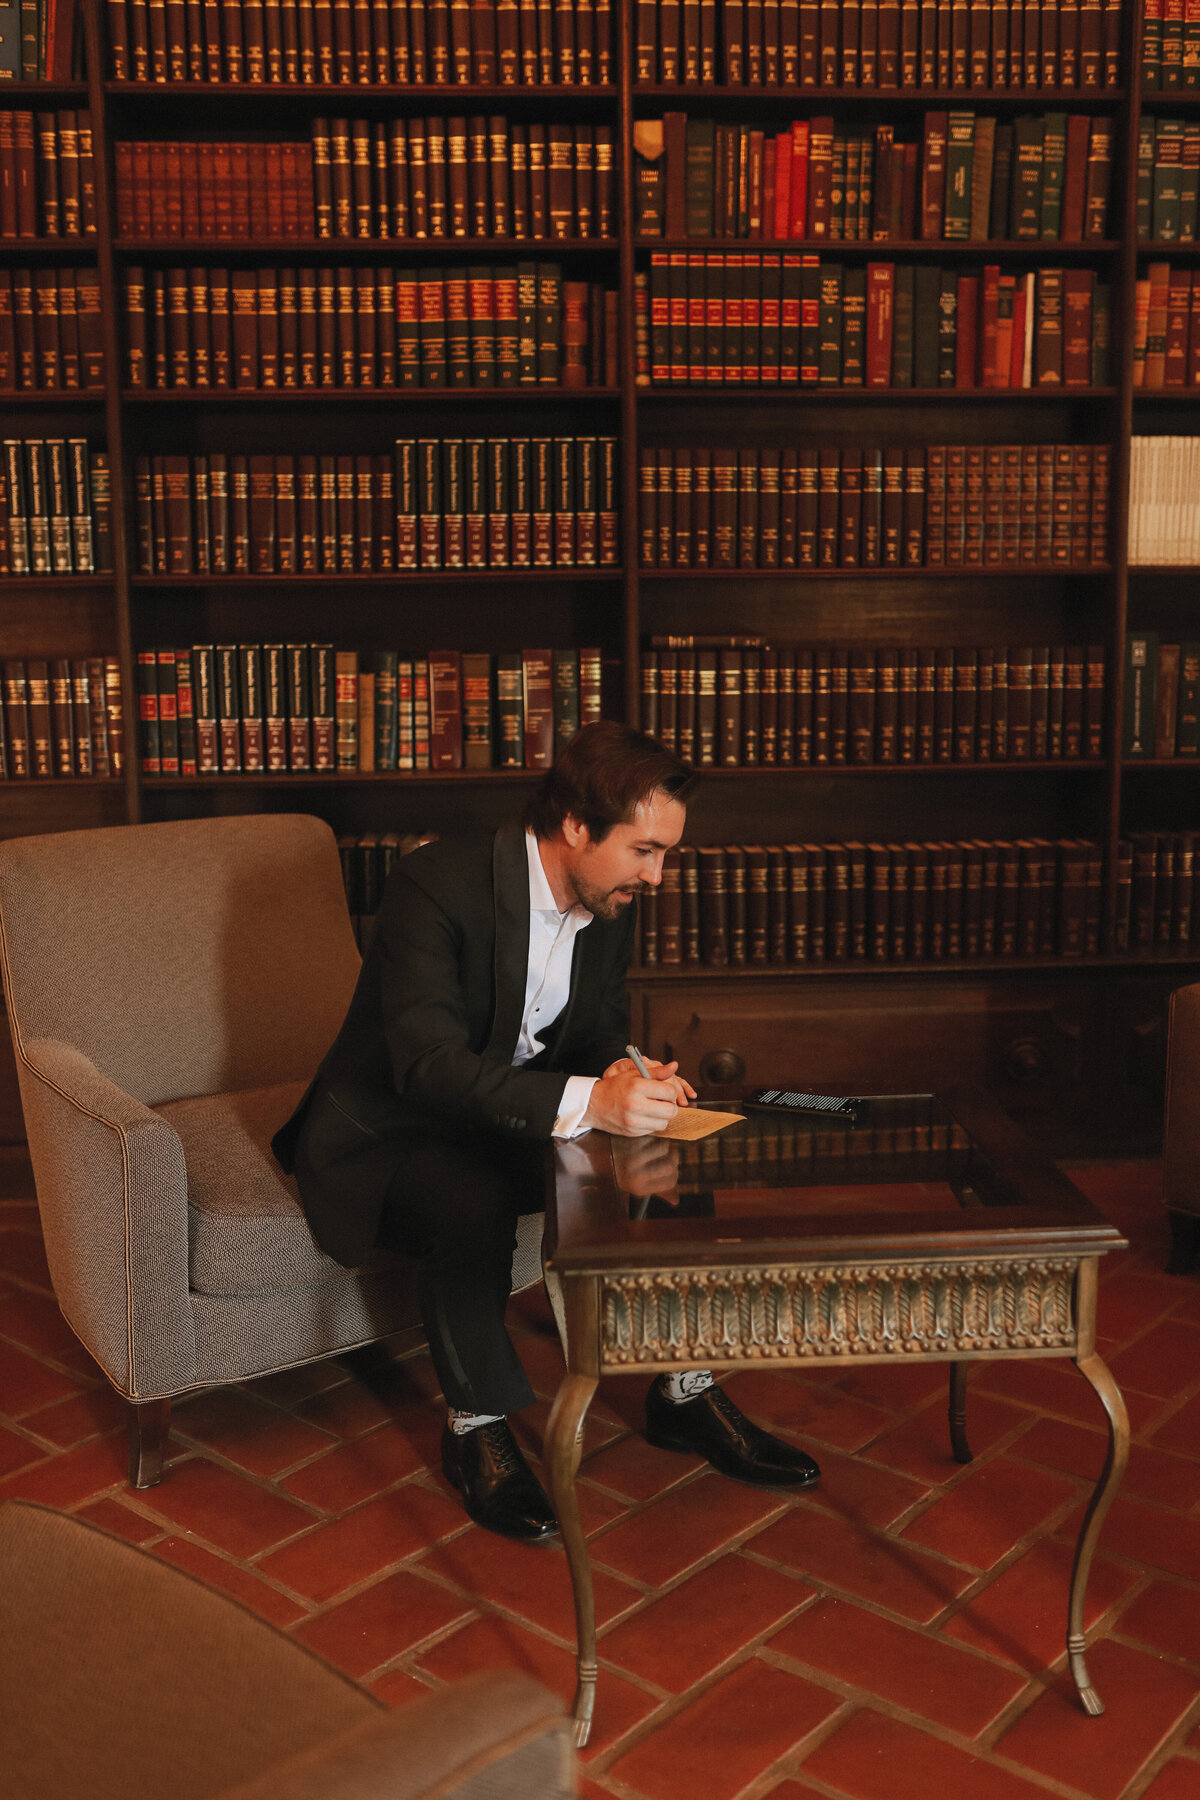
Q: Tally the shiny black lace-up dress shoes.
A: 2